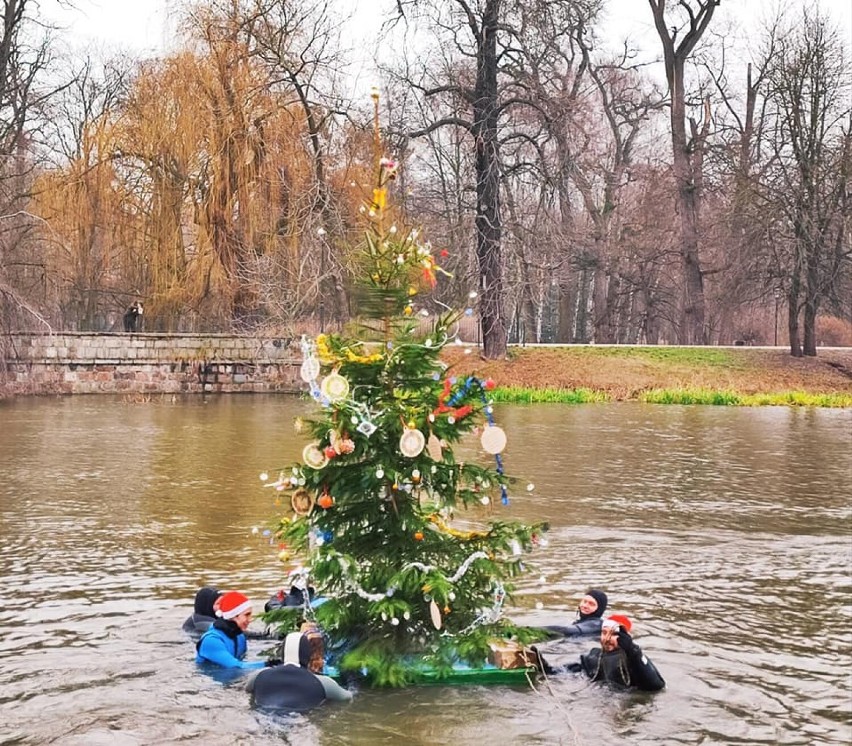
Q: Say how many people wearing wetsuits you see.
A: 6